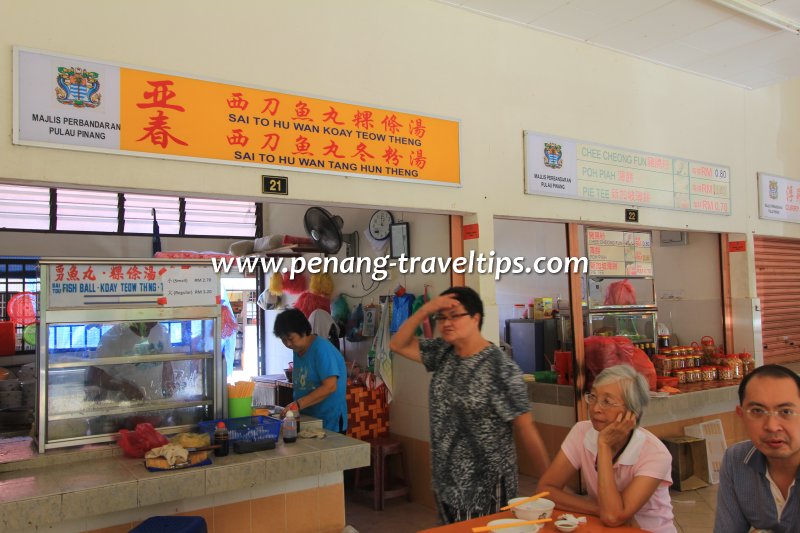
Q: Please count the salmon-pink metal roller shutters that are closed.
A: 1